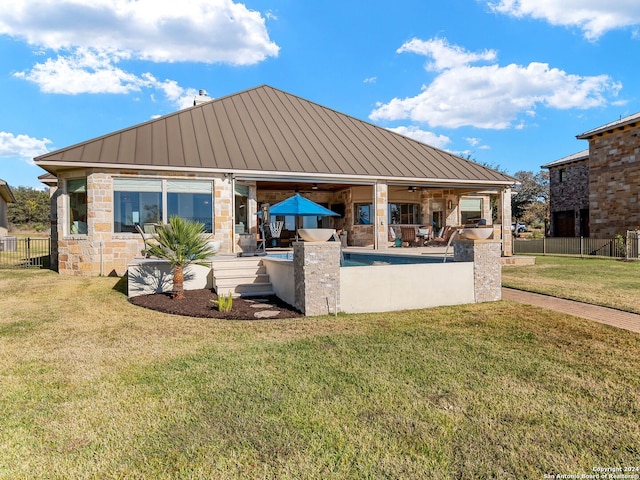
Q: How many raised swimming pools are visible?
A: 1